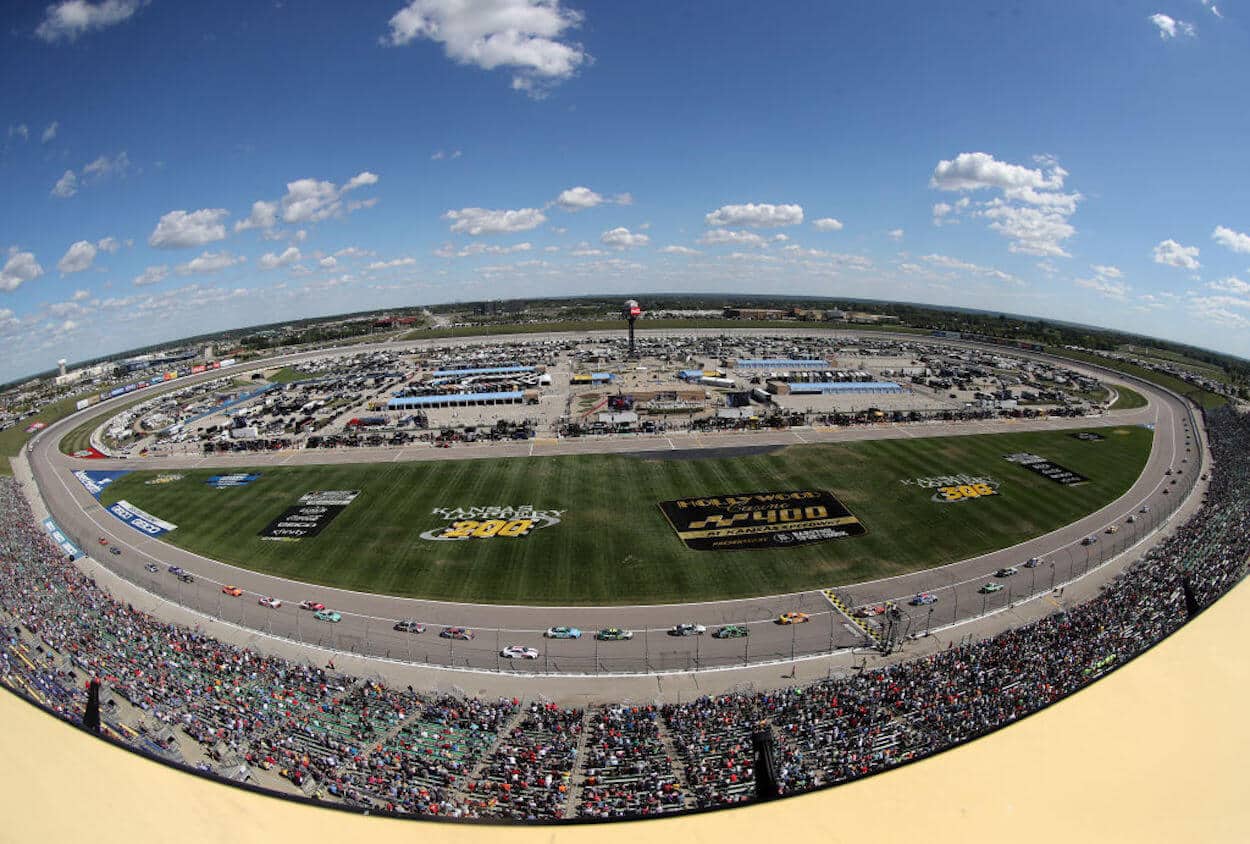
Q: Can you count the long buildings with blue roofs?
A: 4